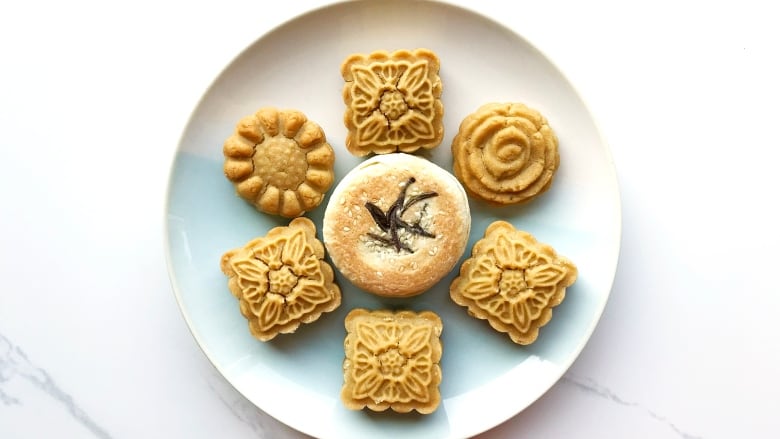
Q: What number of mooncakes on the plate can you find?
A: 7